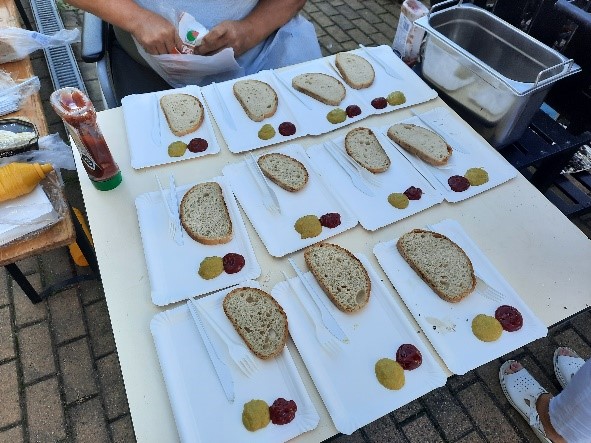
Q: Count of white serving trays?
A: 11